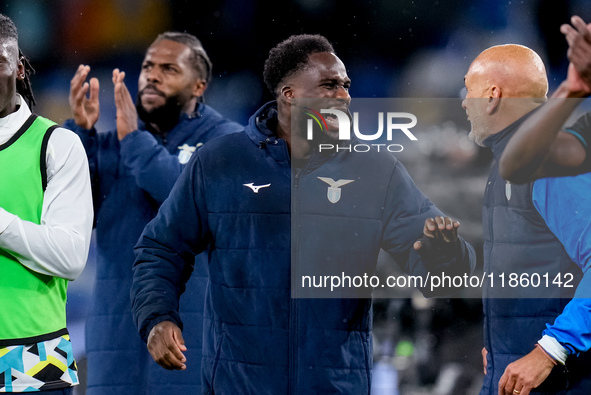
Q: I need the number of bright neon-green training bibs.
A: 1